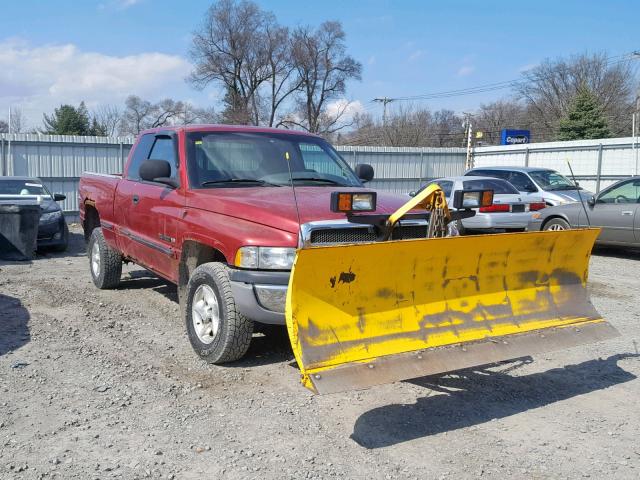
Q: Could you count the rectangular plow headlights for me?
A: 2